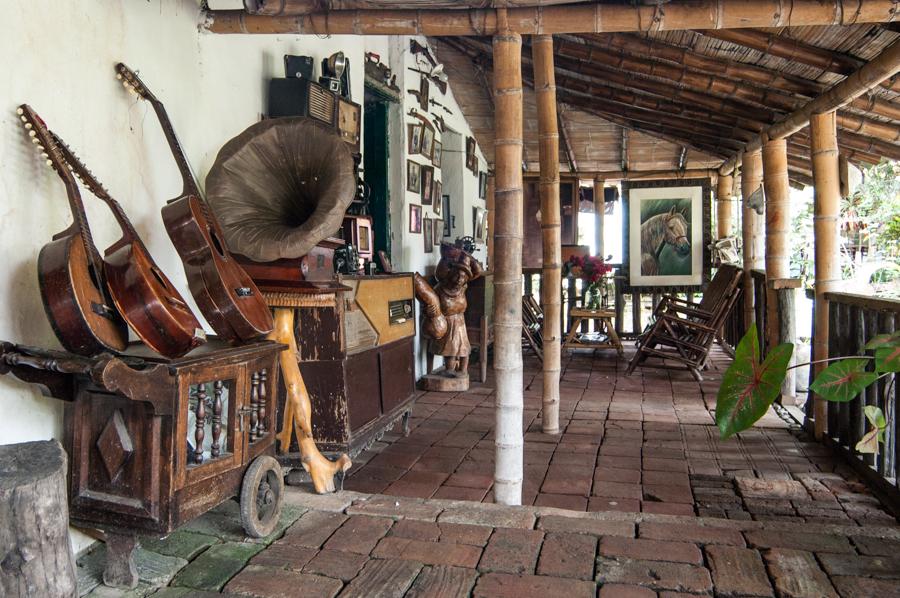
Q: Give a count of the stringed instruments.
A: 3